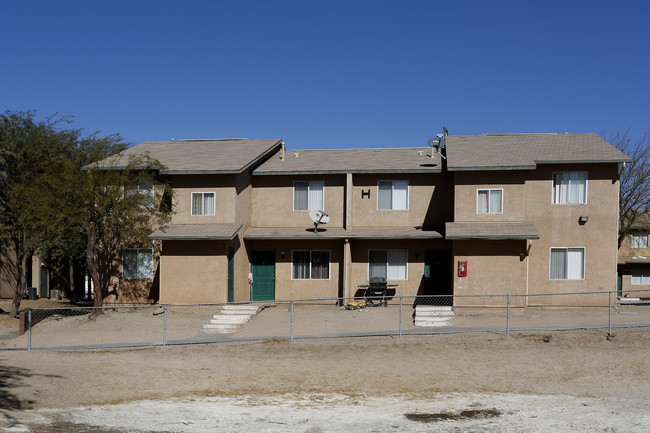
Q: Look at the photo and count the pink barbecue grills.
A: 0